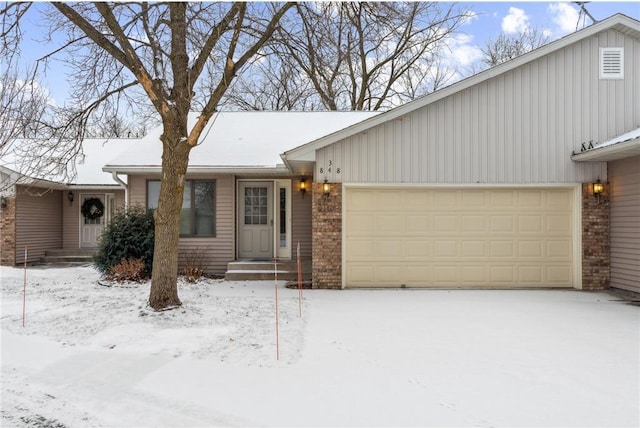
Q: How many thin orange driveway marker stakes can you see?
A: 3